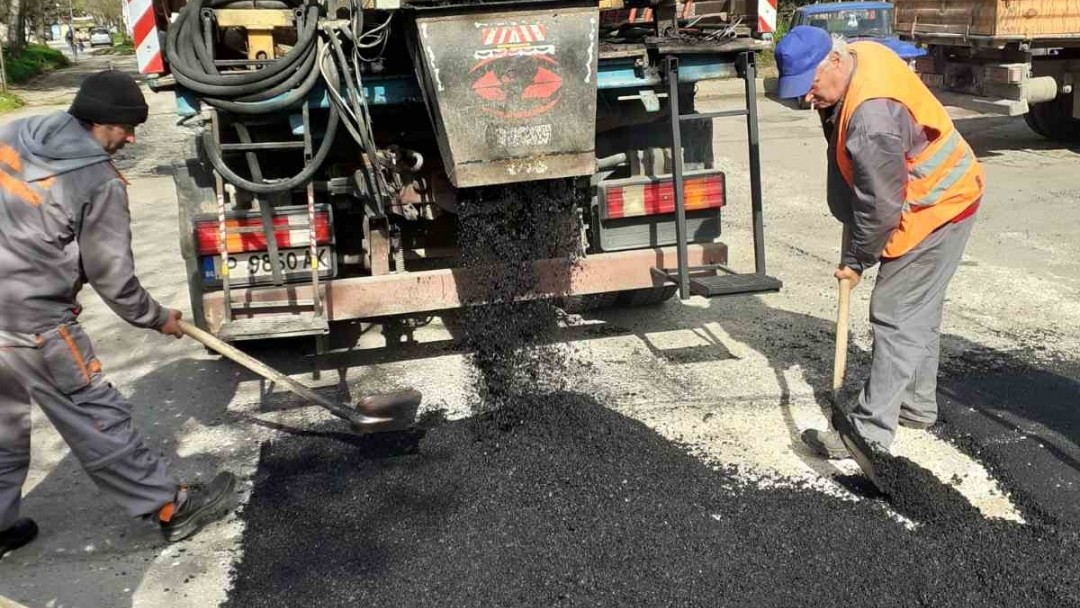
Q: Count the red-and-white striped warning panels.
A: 2